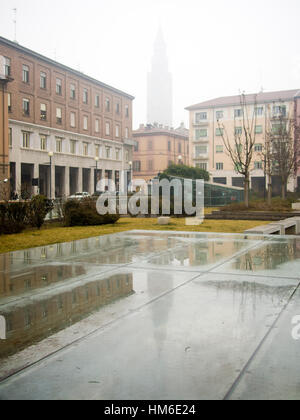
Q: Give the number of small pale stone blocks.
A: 1